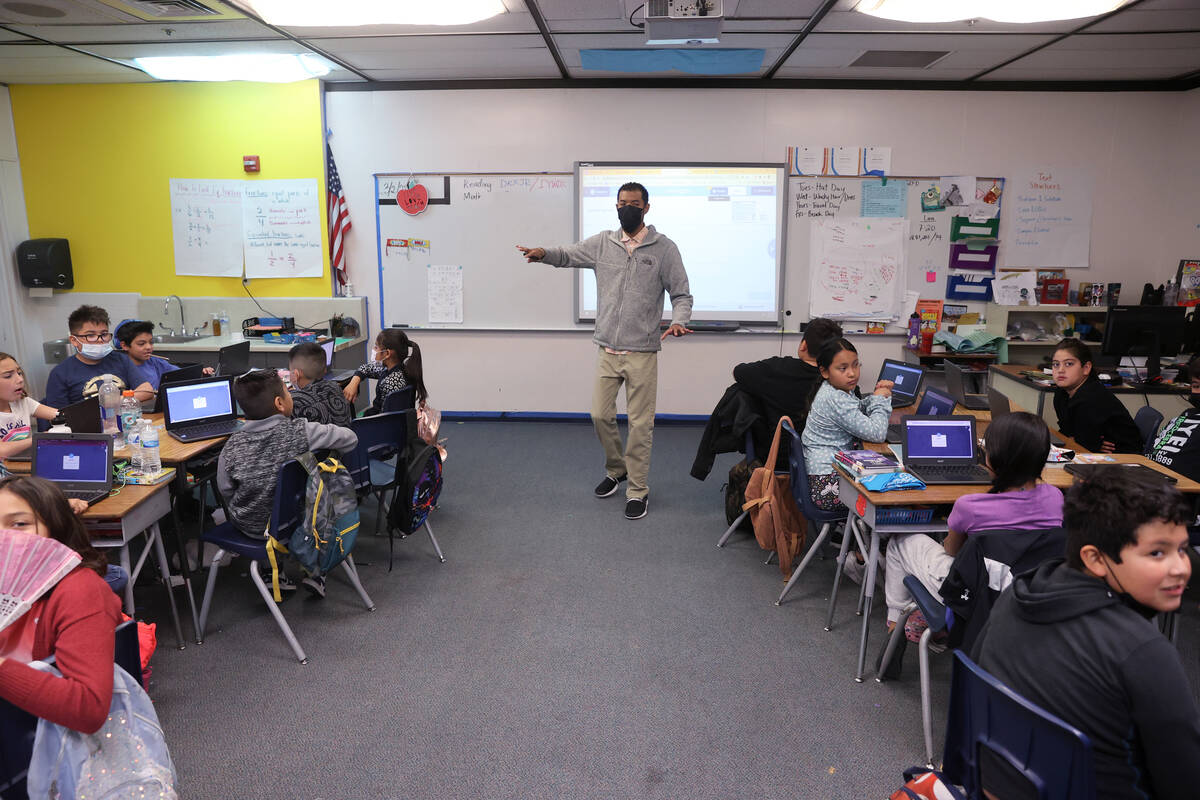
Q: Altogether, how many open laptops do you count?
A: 11